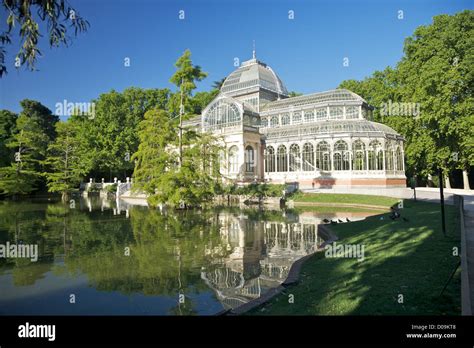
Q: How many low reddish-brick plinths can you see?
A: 1